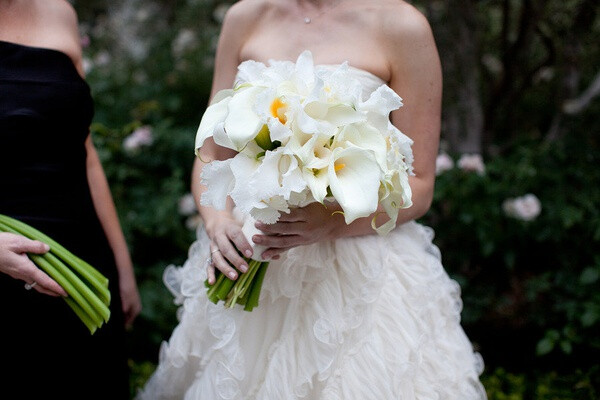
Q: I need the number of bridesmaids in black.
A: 1